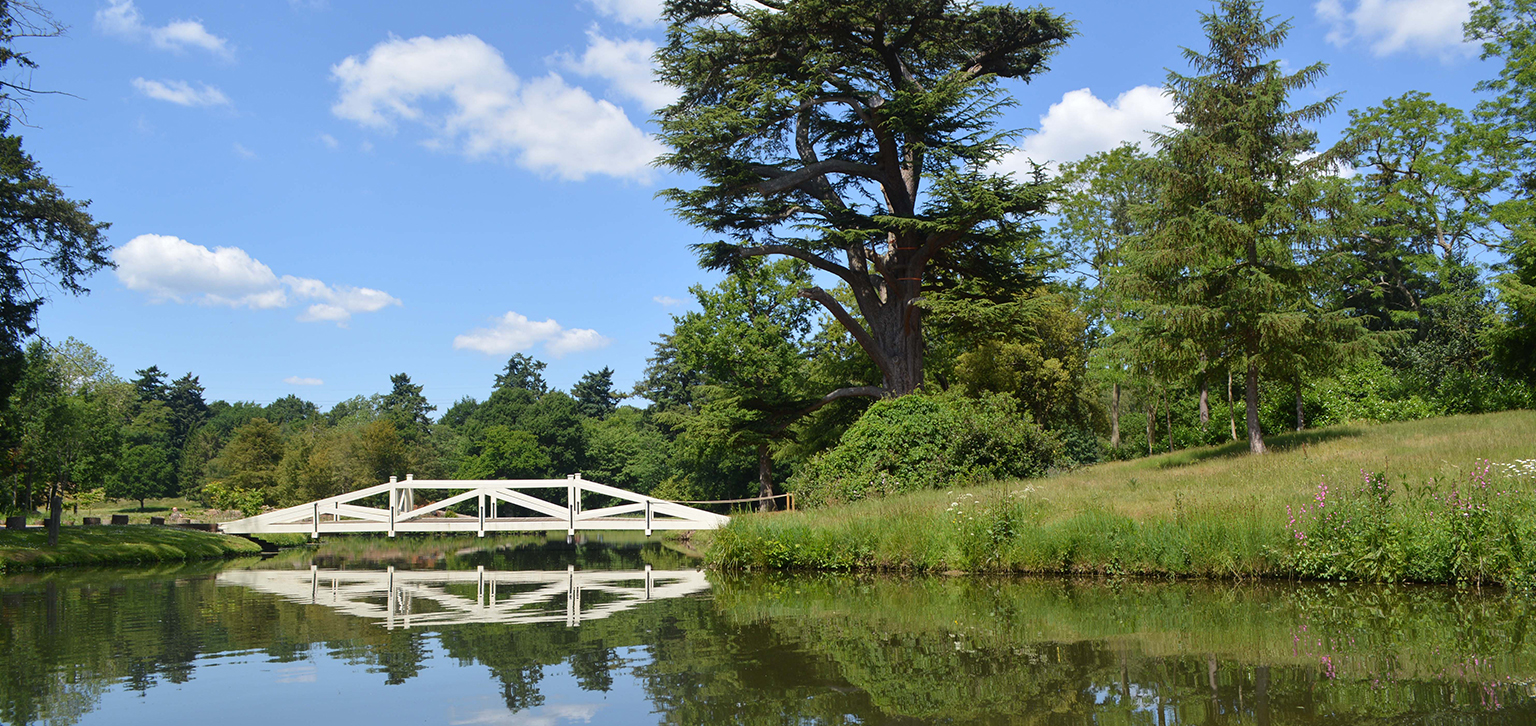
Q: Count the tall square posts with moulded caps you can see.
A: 4